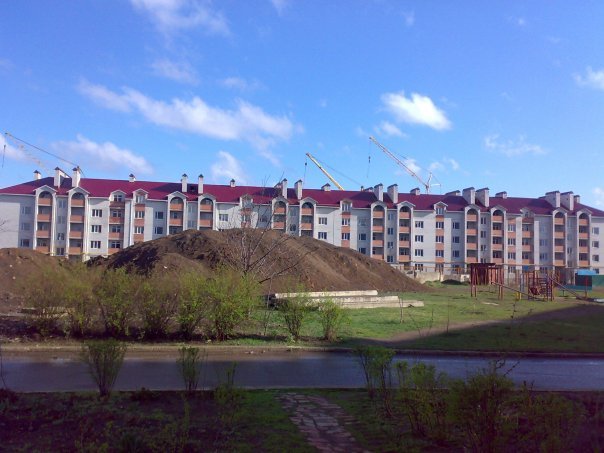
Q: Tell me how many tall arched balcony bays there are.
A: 12